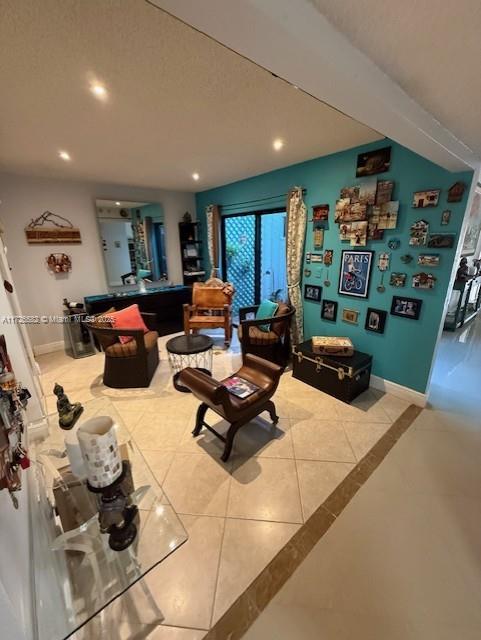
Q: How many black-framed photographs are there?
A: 4